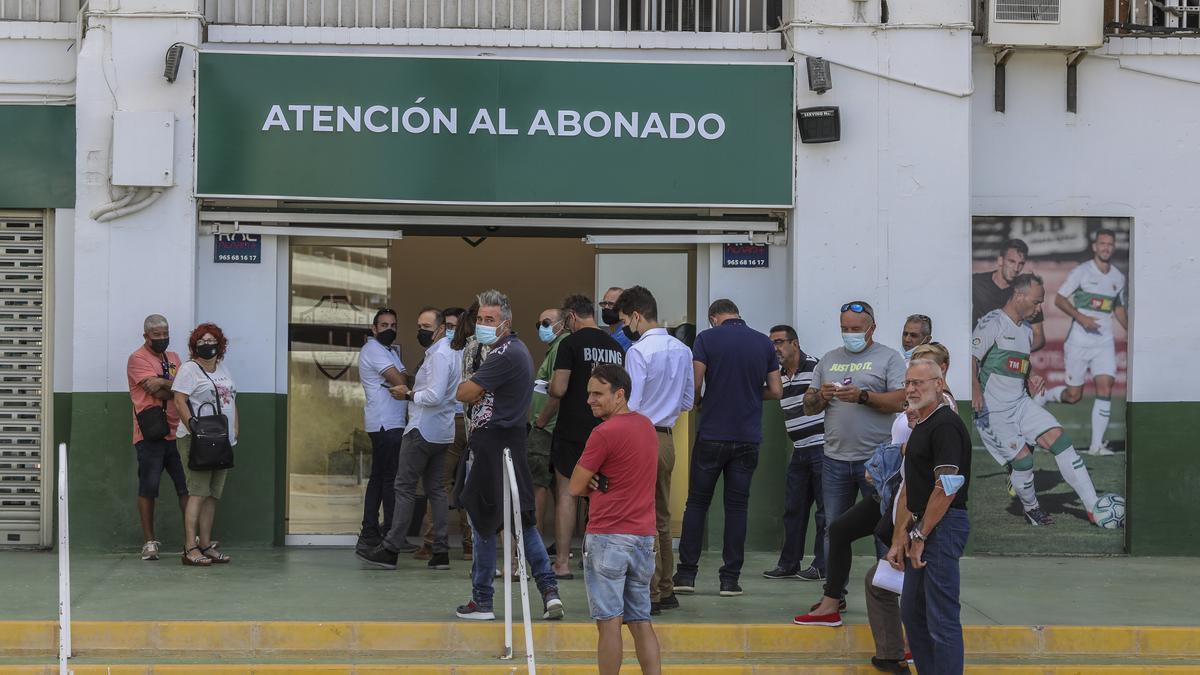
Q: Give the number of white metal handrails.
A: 2